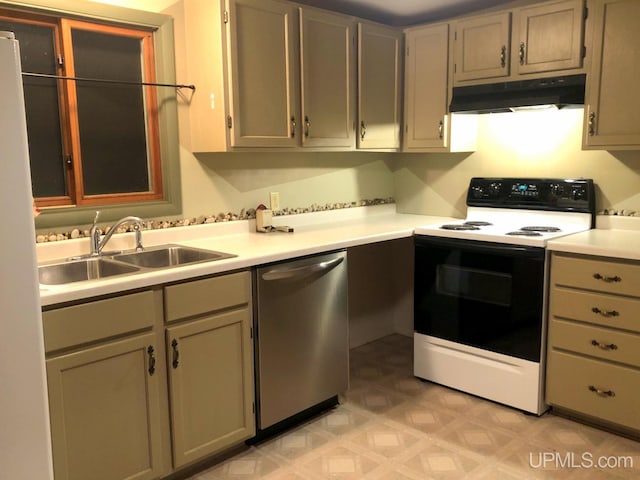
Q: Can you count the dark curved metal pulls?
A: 13